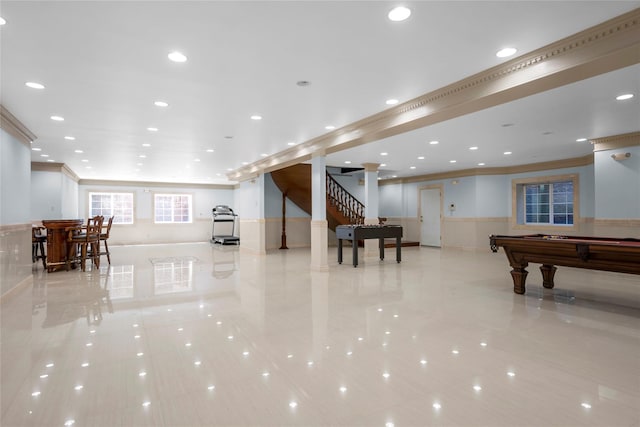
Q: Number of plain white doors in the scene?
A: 1